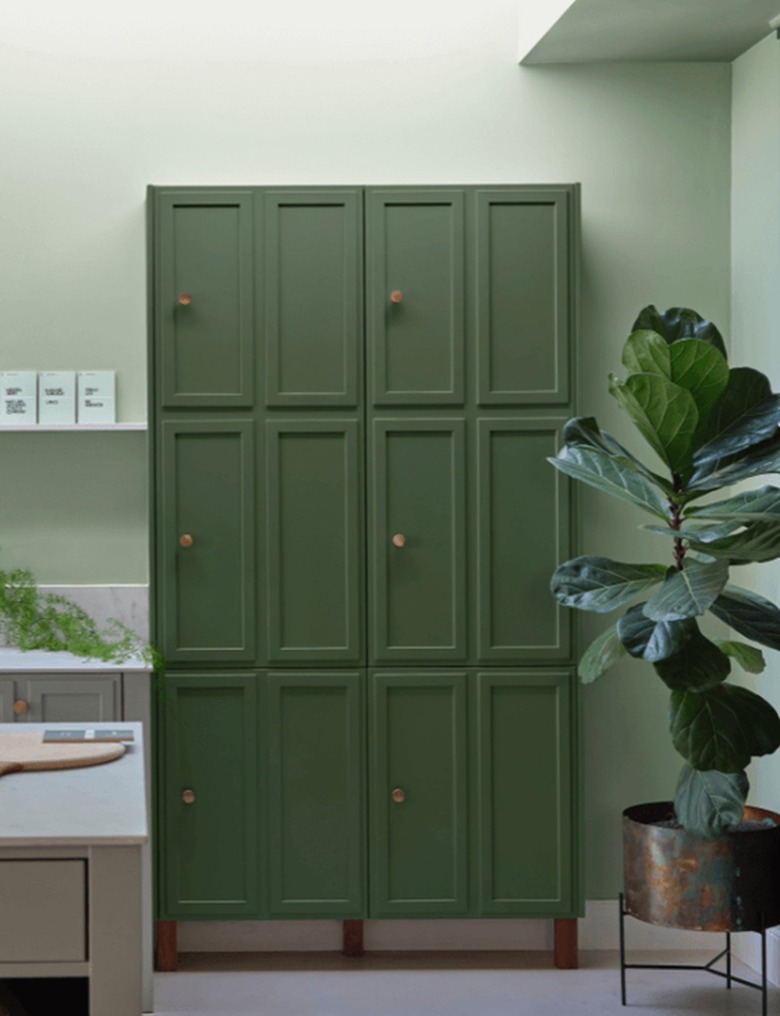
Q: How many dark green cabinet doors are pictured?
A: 12